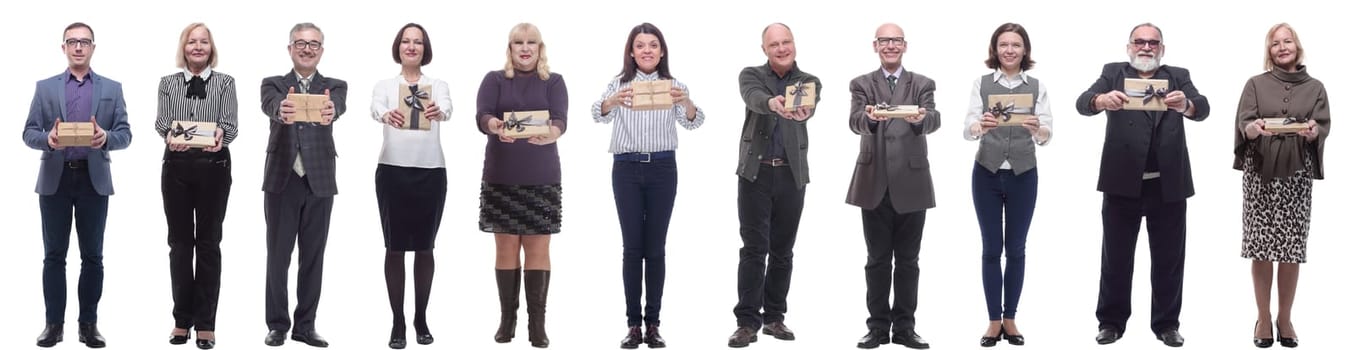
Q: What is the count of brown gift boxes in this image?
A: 11